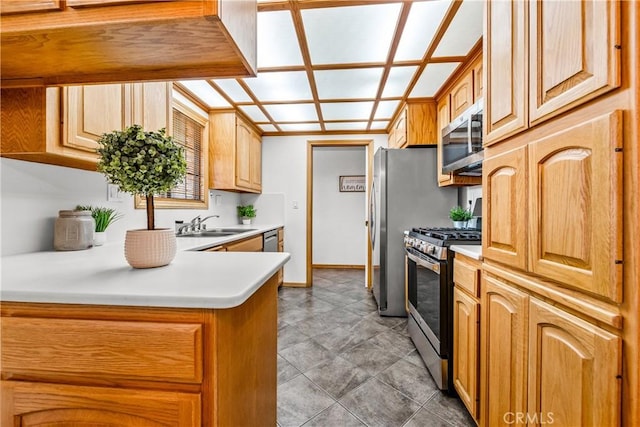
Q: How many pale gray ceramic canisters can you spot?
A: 1